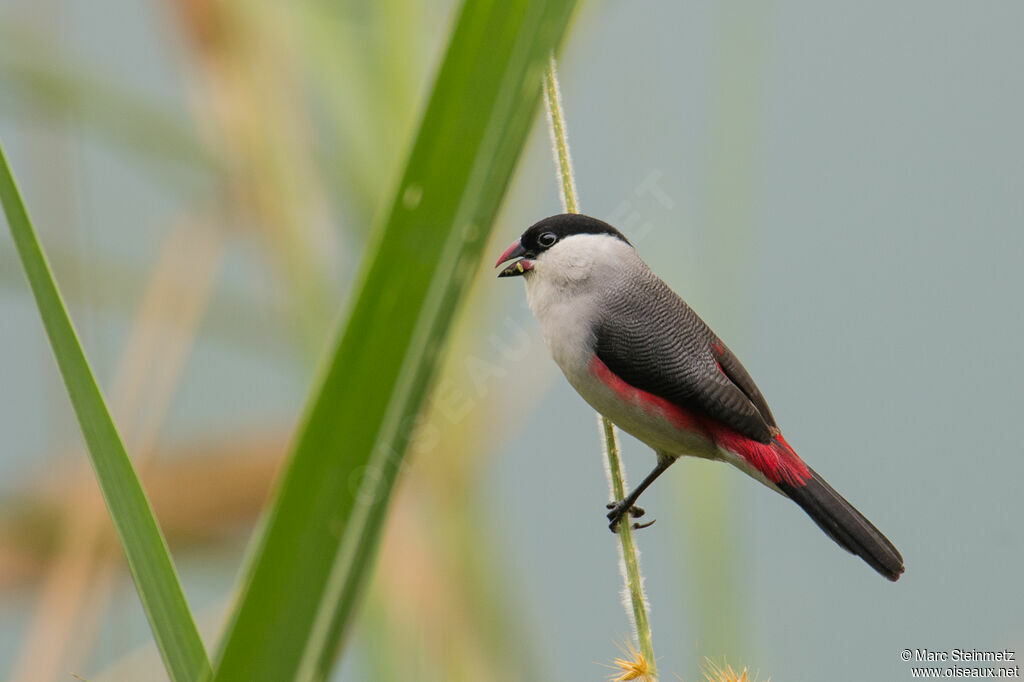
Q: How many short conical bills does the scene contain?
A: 1